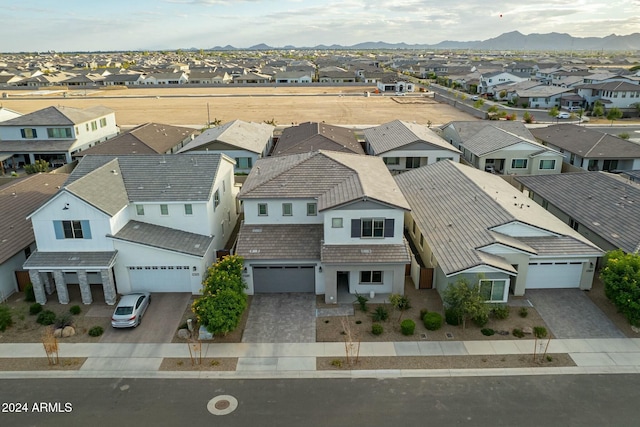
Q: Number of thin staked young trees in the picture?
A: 4